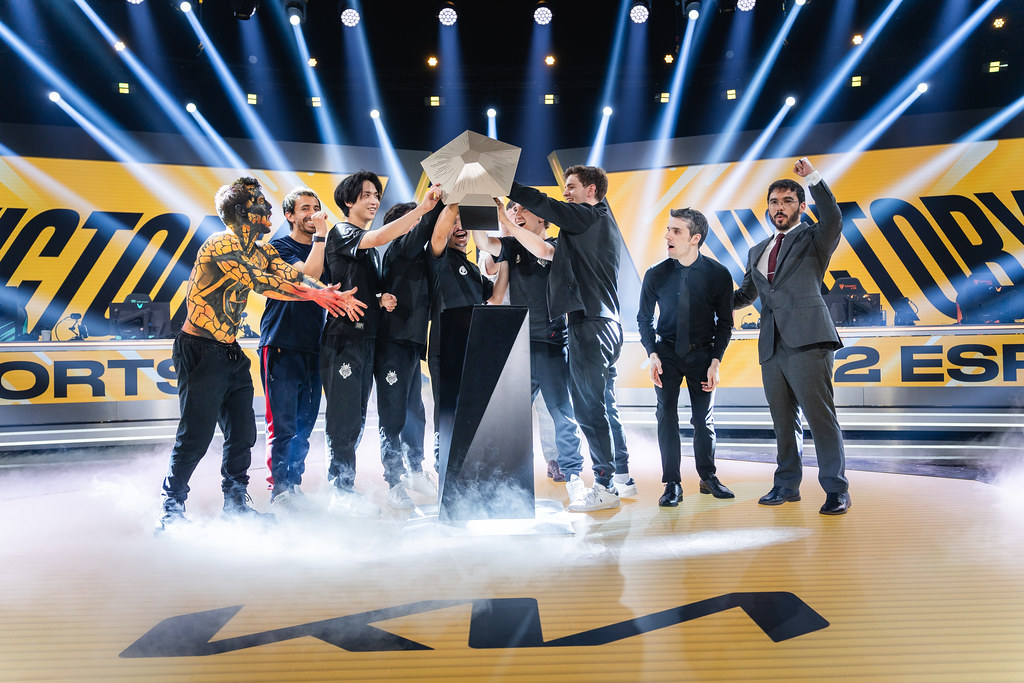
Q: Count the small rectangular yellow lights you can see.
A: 9